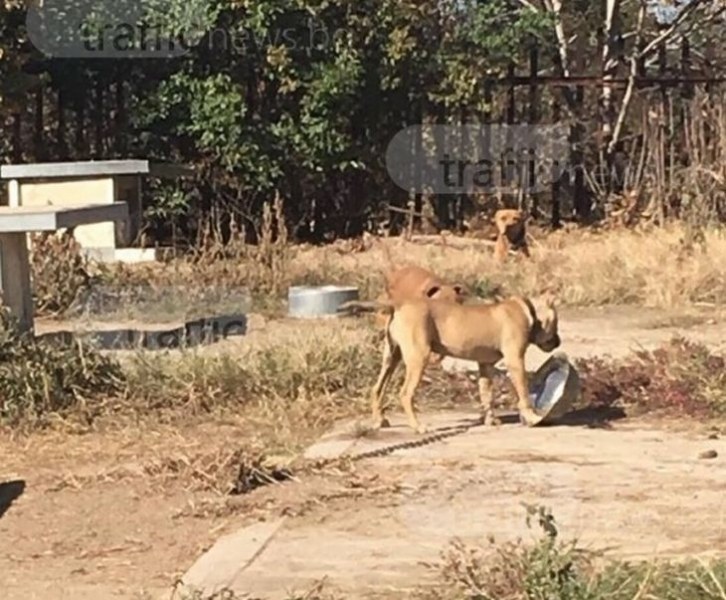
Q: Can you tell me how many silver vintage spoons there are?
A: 0